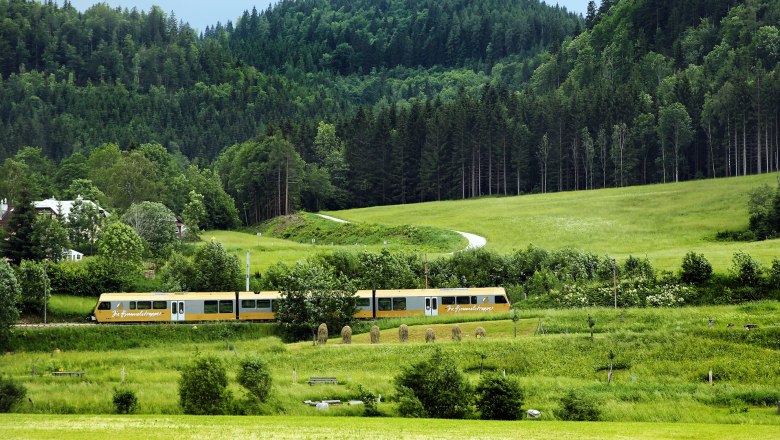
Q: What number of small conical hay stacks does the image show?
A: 7